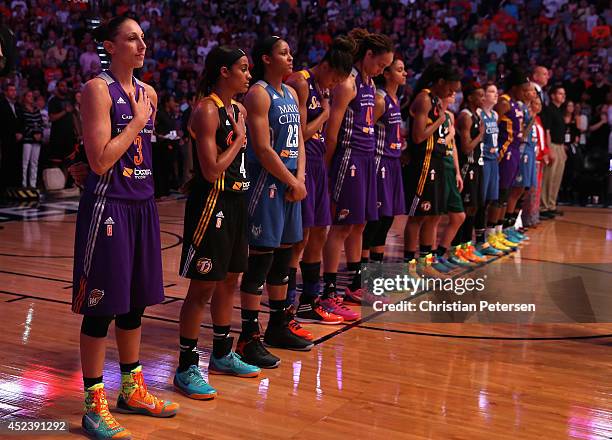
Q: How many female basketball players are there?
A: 12